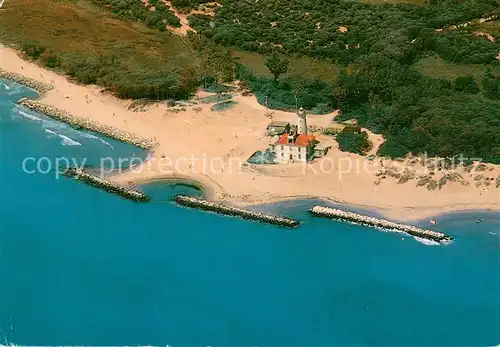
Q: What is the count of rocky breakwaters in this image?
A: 5